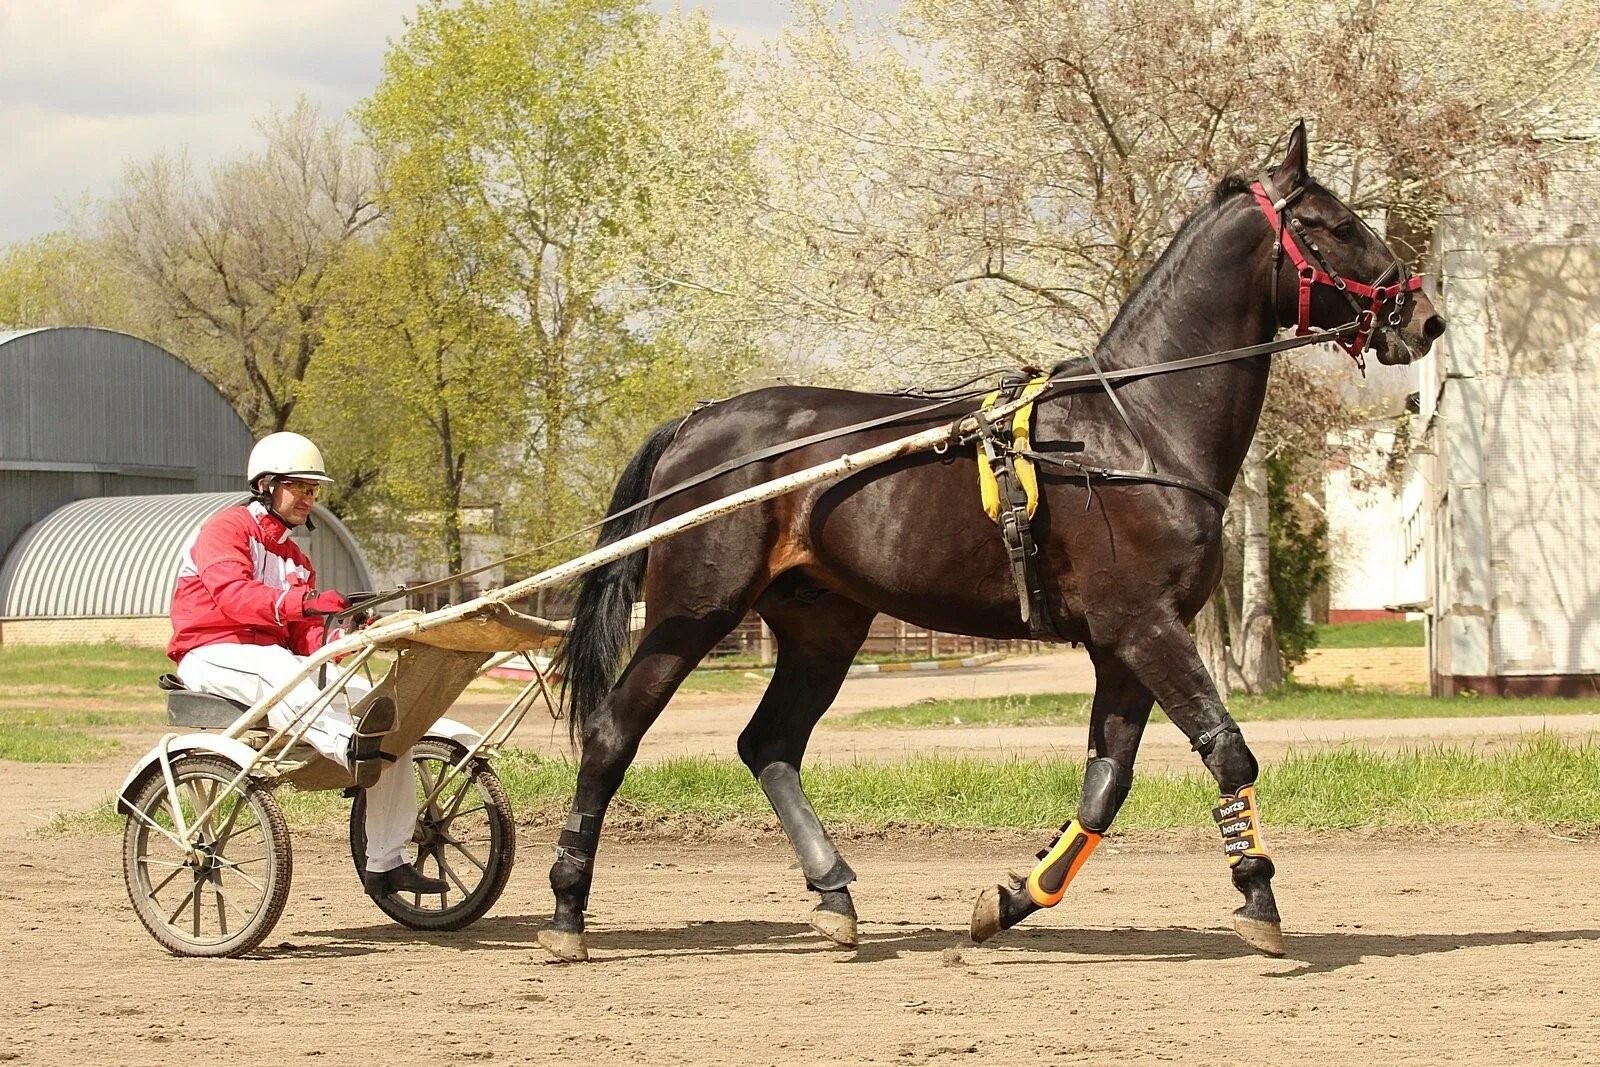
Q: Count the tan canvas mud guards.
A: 1